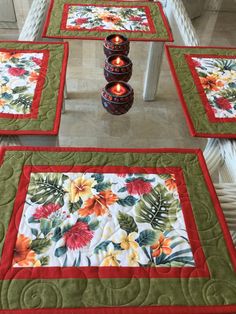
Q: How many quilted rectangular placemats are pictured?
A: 4